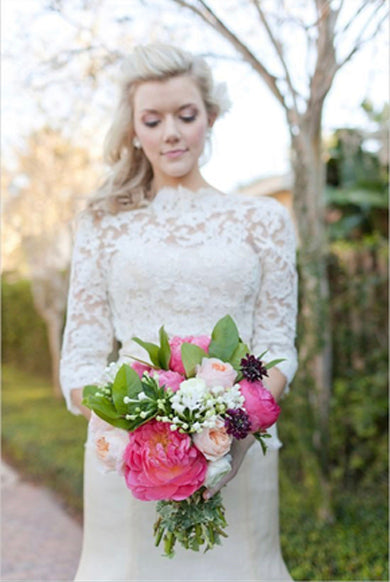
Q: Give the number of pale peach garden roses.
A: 3